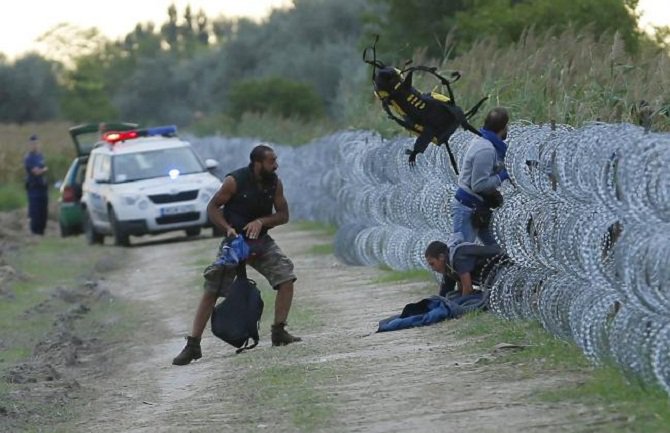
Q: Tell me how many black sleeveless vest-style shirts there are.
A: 1